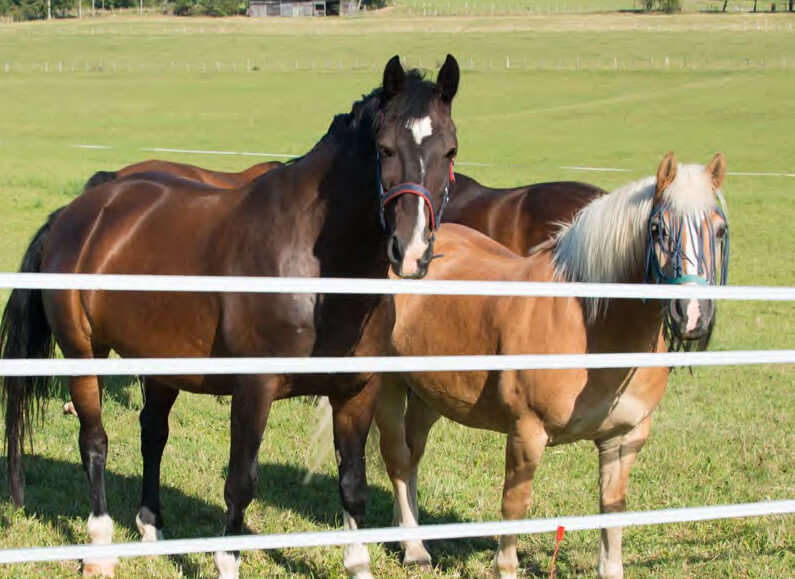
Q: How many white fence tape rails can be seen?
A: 3